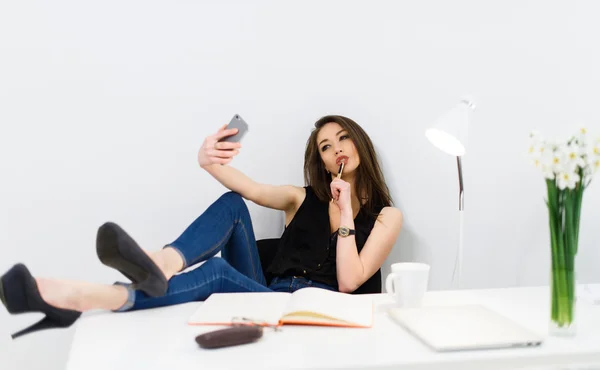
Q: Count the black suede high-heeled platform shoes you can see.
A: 2